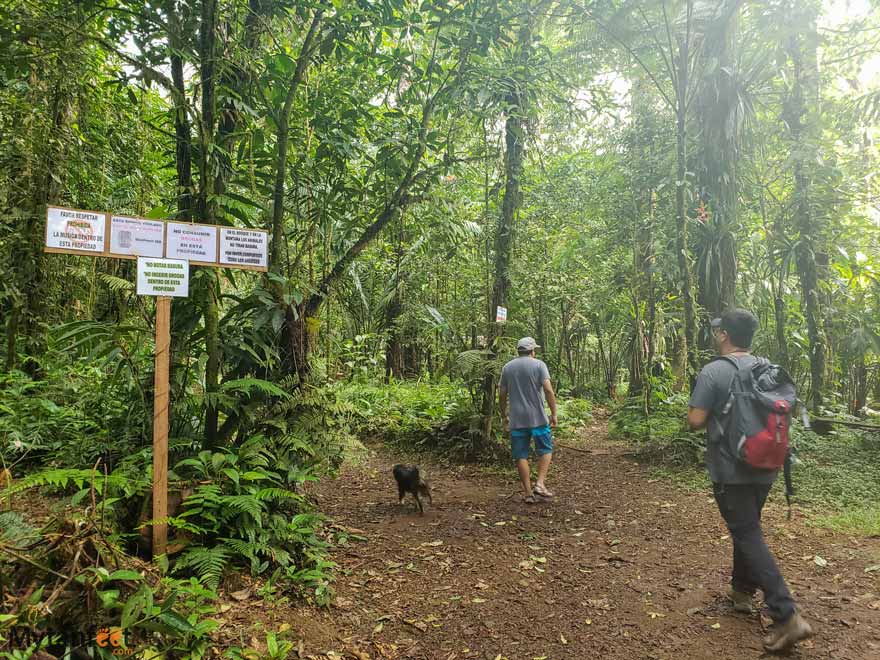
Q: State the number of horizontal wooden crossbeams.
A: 1